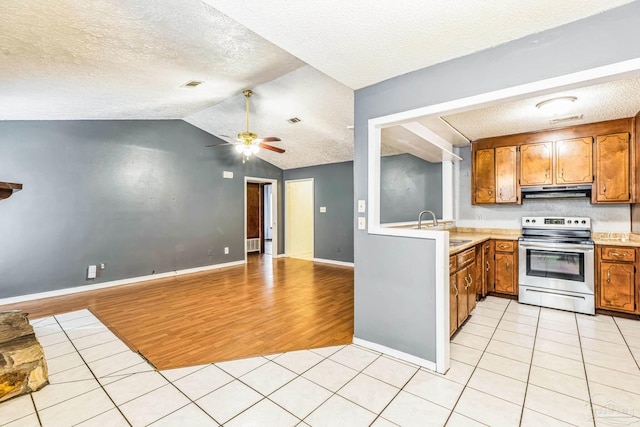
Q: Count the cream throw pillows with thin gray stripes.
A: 0